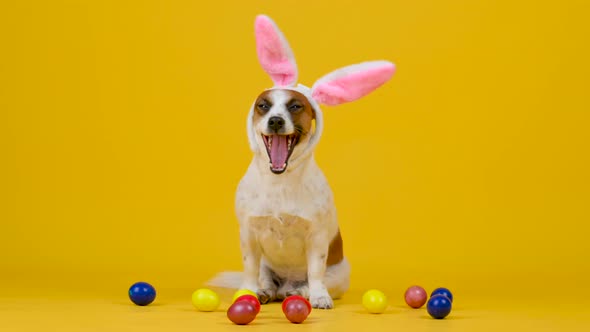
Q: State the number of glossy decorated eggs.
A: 11